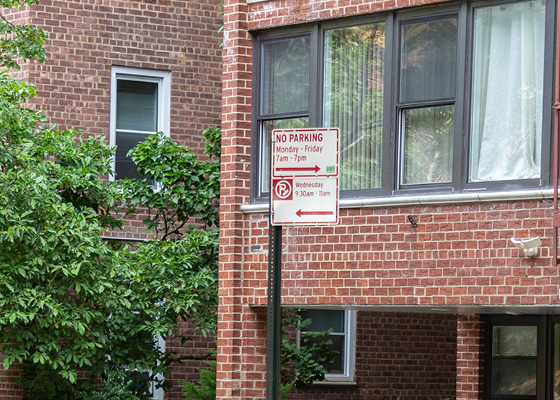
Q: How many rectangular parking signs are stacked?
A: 2